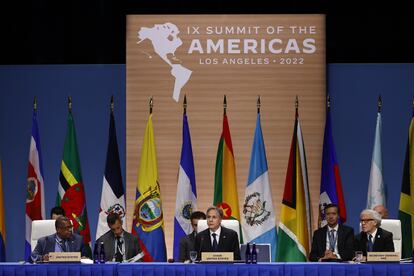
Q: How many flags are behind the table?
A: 12